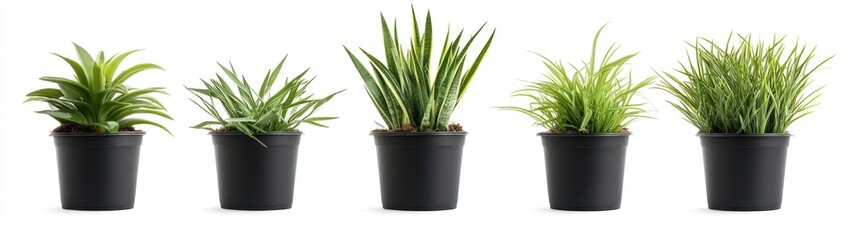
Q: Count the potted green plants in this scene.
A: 5